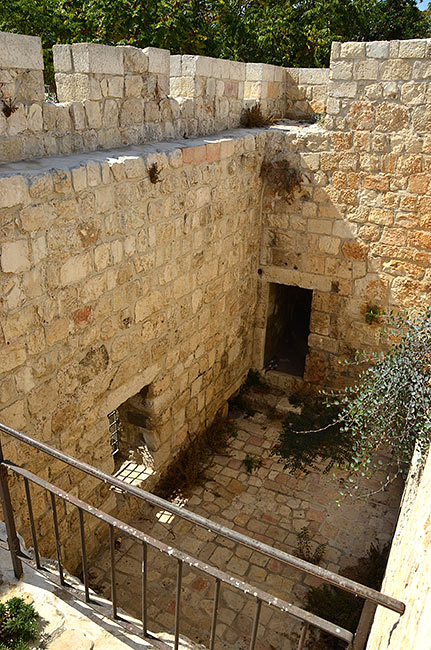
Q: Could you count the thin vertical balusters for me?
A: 9